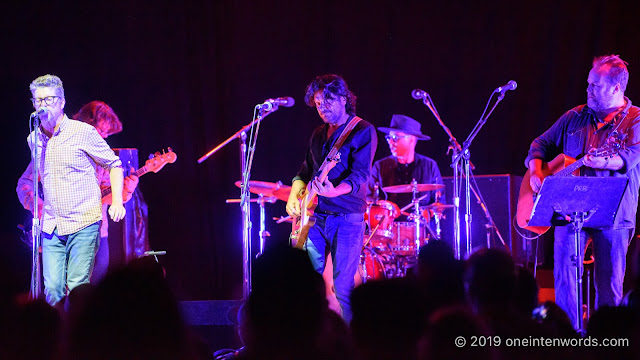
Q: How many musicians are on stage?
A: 5